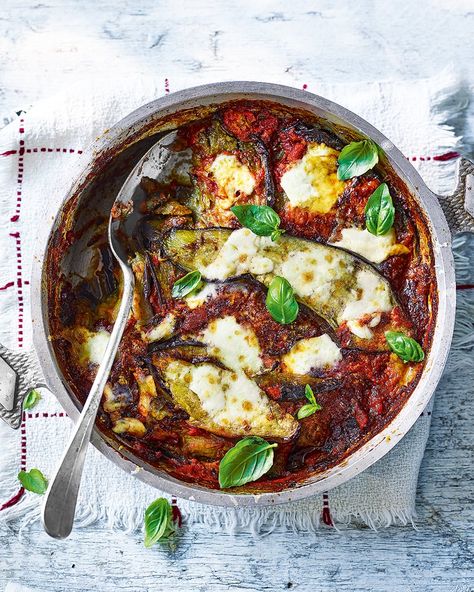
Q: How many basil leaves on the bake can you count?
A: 8